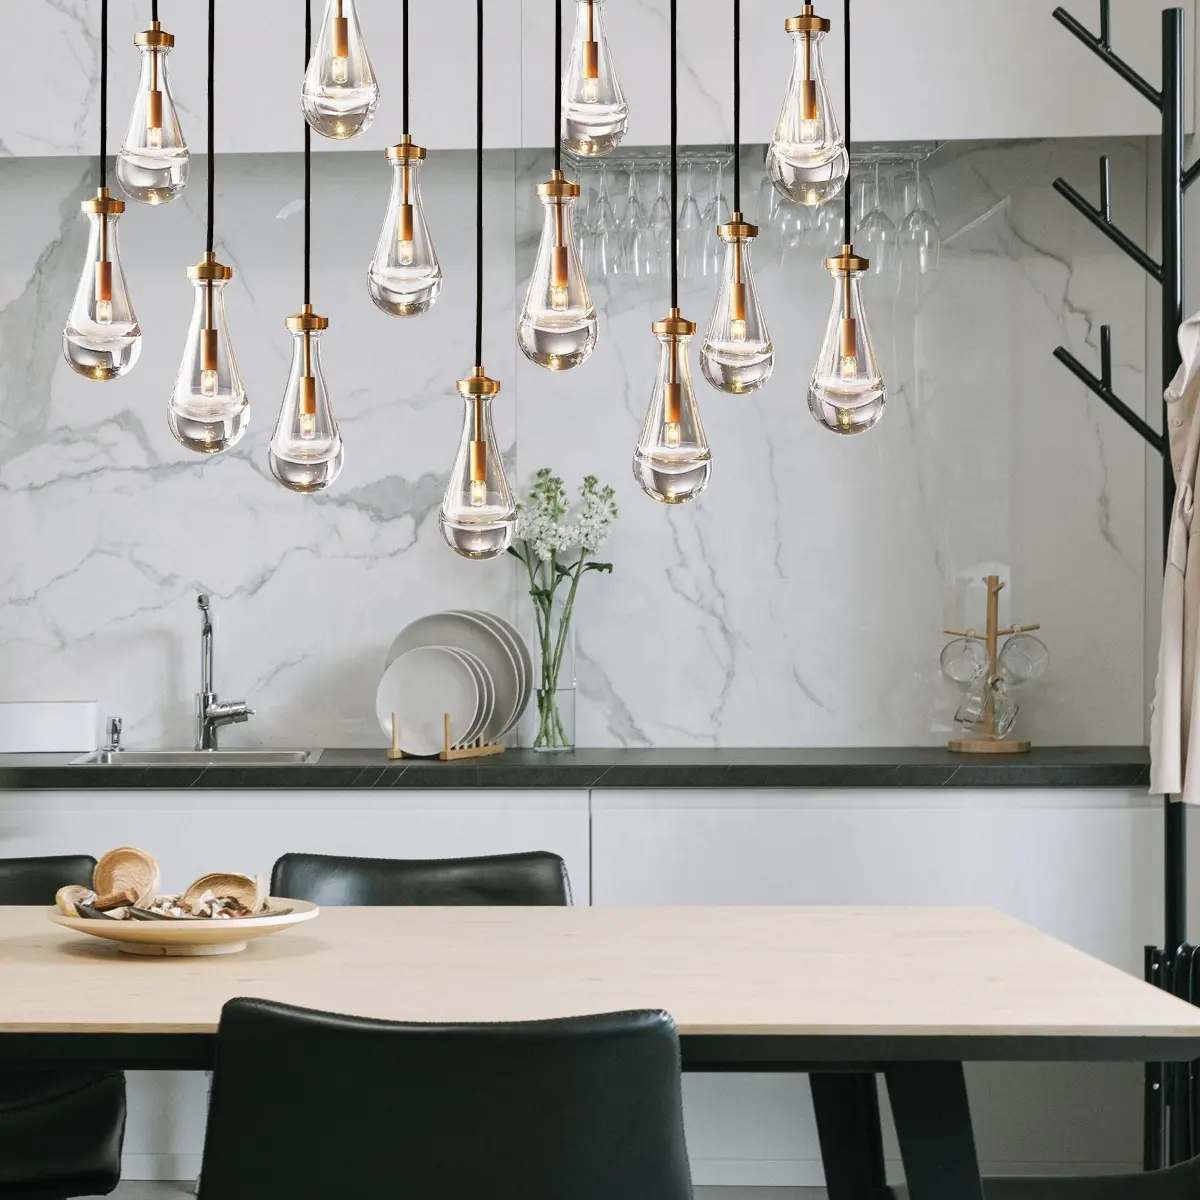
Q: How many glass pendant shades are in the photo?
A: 13